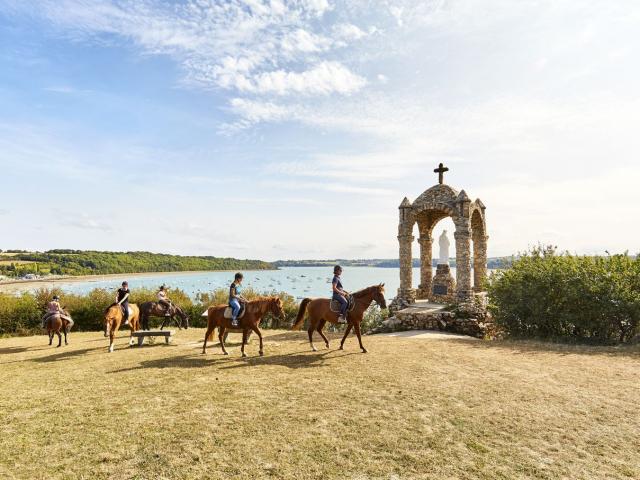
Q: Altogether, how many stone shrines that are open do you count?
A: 1